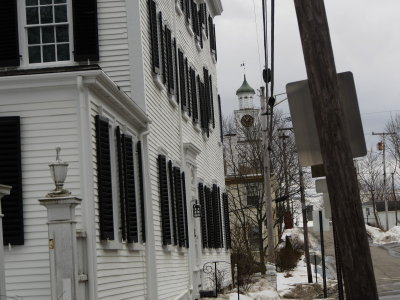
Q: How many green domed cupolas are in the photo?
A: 1